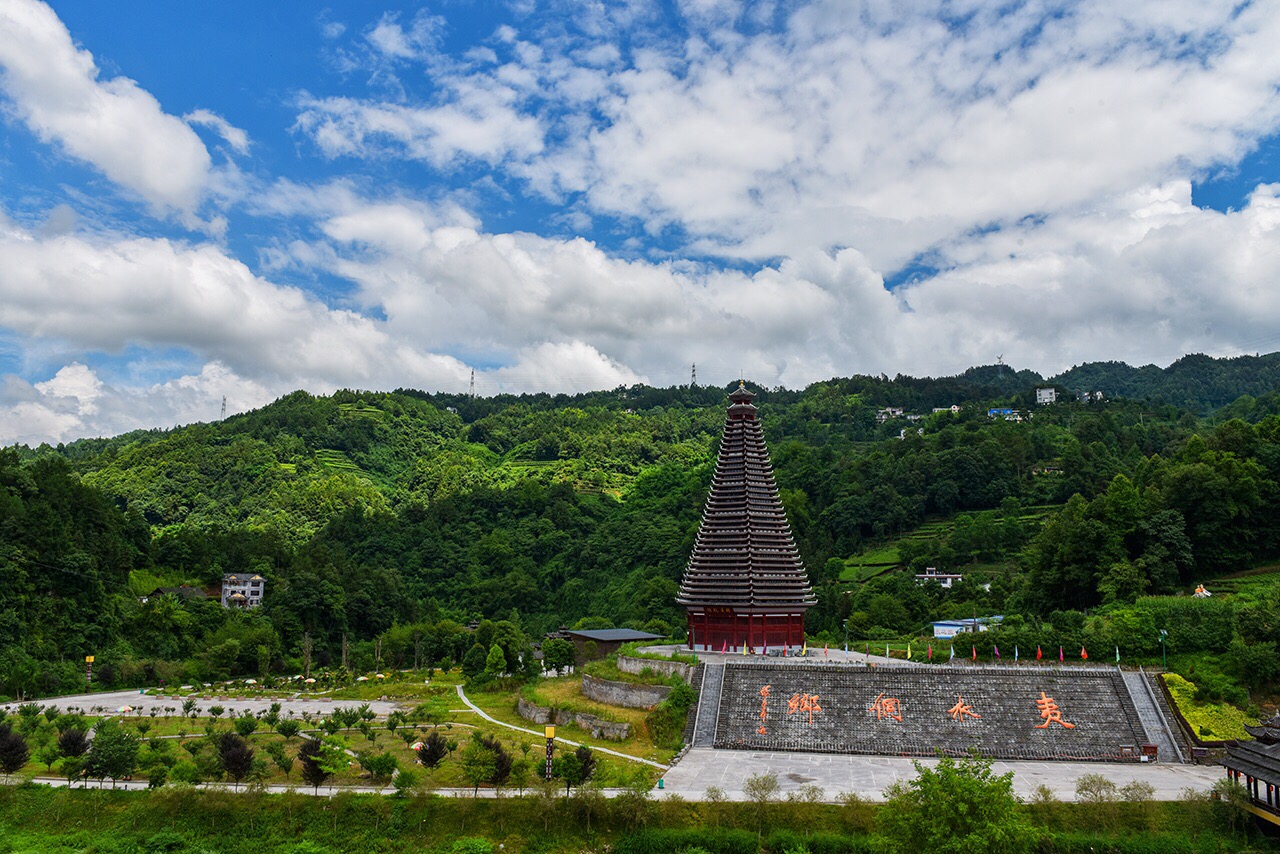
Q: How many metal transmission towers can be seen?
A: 4